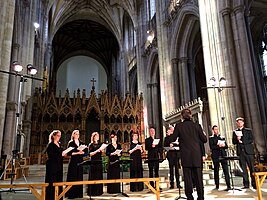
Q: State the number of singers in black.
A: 9